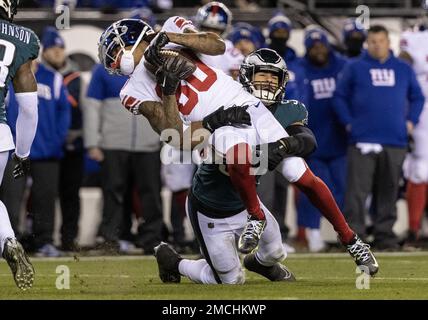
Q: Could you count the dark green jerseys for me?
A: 2